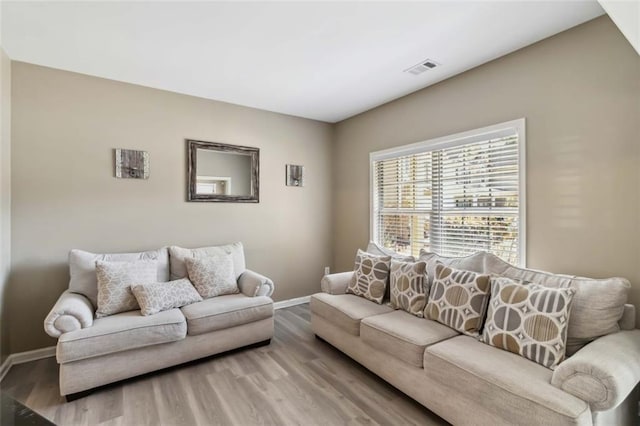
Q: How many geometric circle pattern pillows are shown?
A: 4